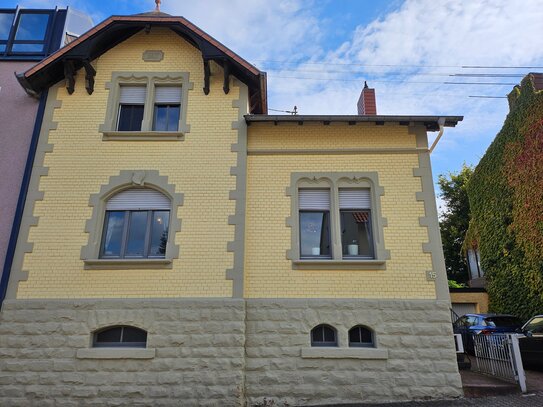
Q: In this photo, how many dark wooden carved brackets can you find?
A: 4